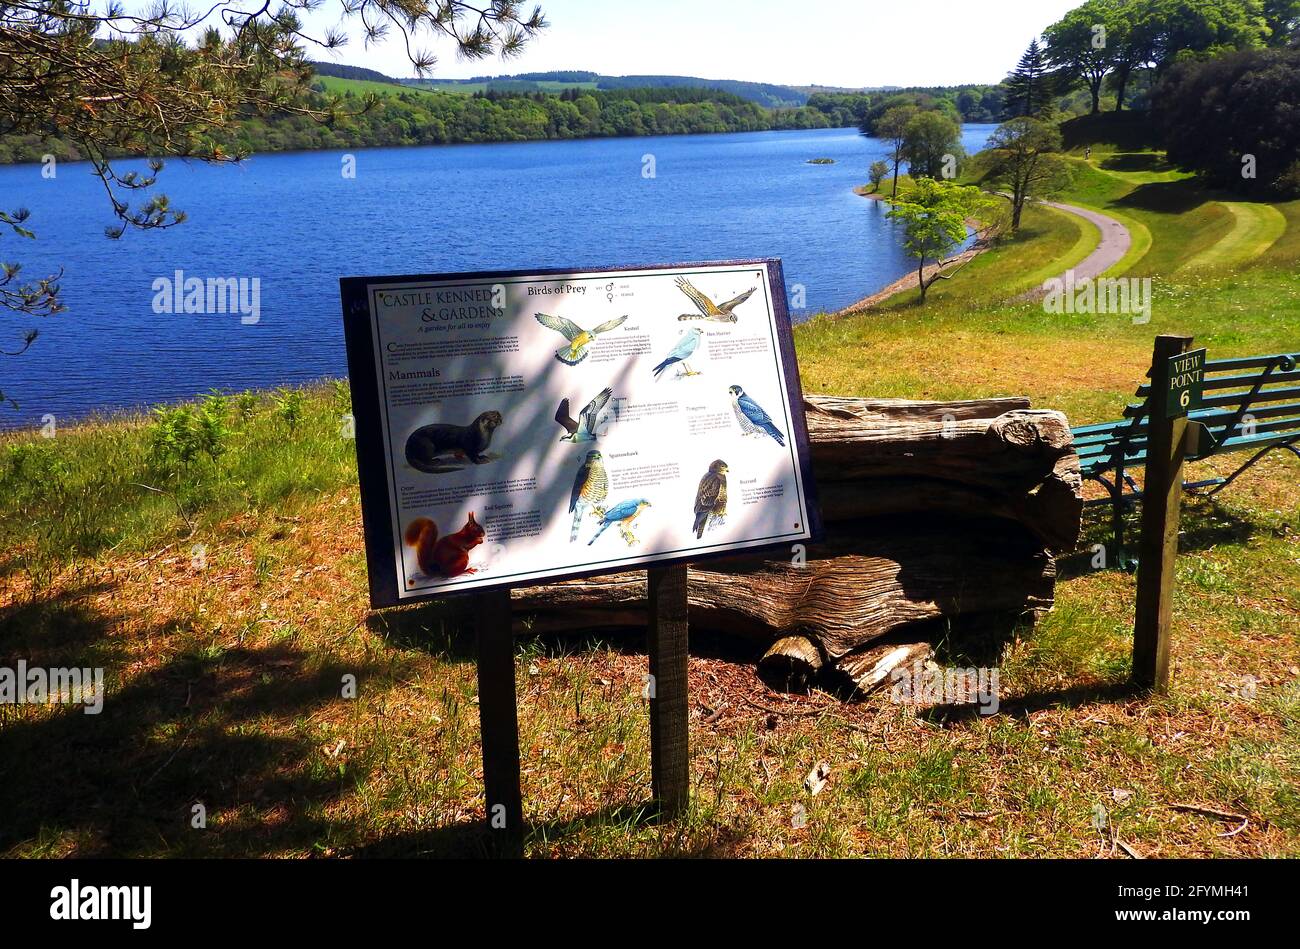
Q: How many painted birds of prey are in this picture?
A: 8